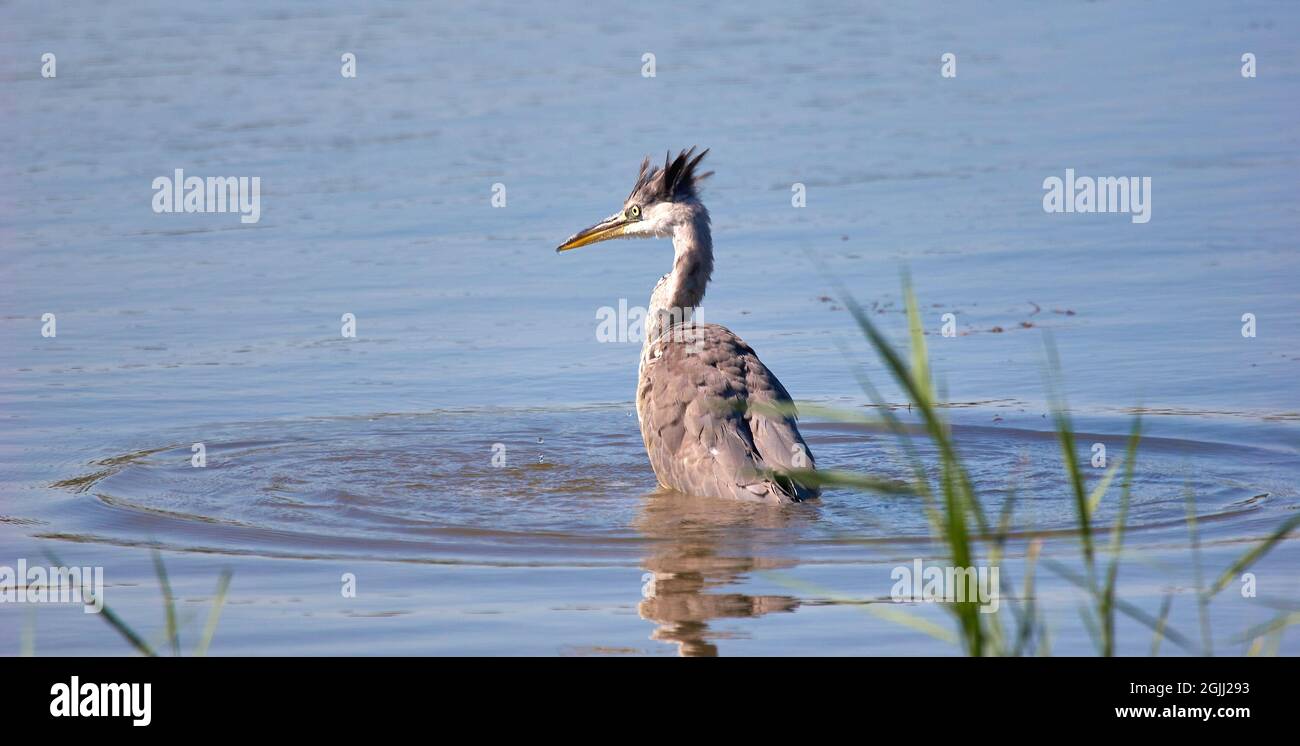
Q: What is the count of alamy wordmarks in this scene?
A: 6